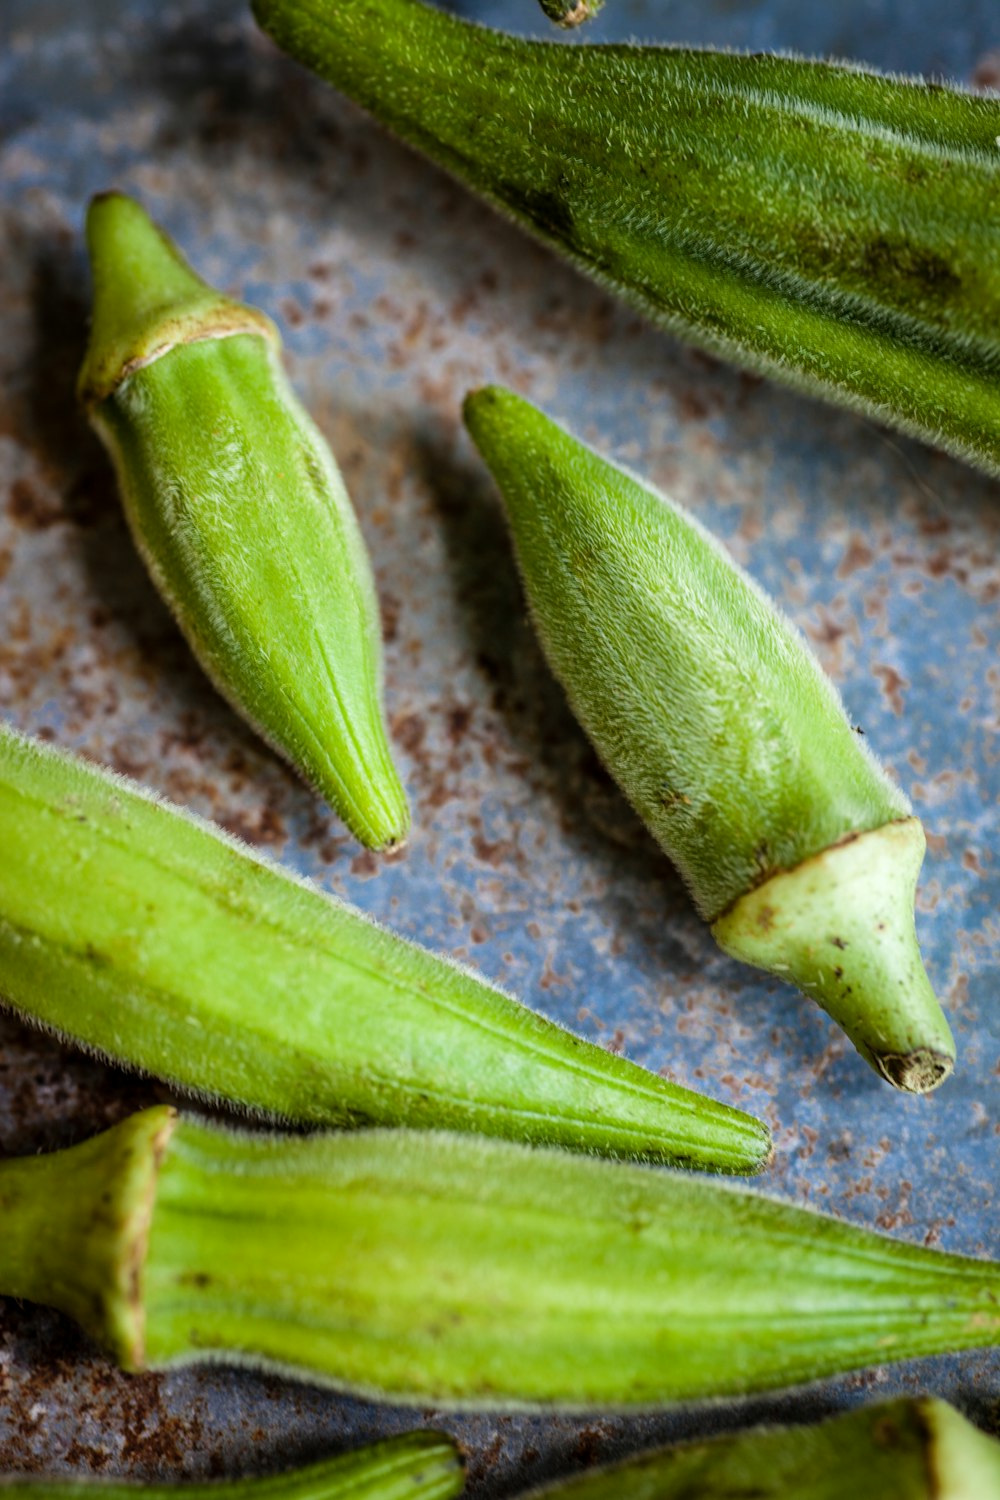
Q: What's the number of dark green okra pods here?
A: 1